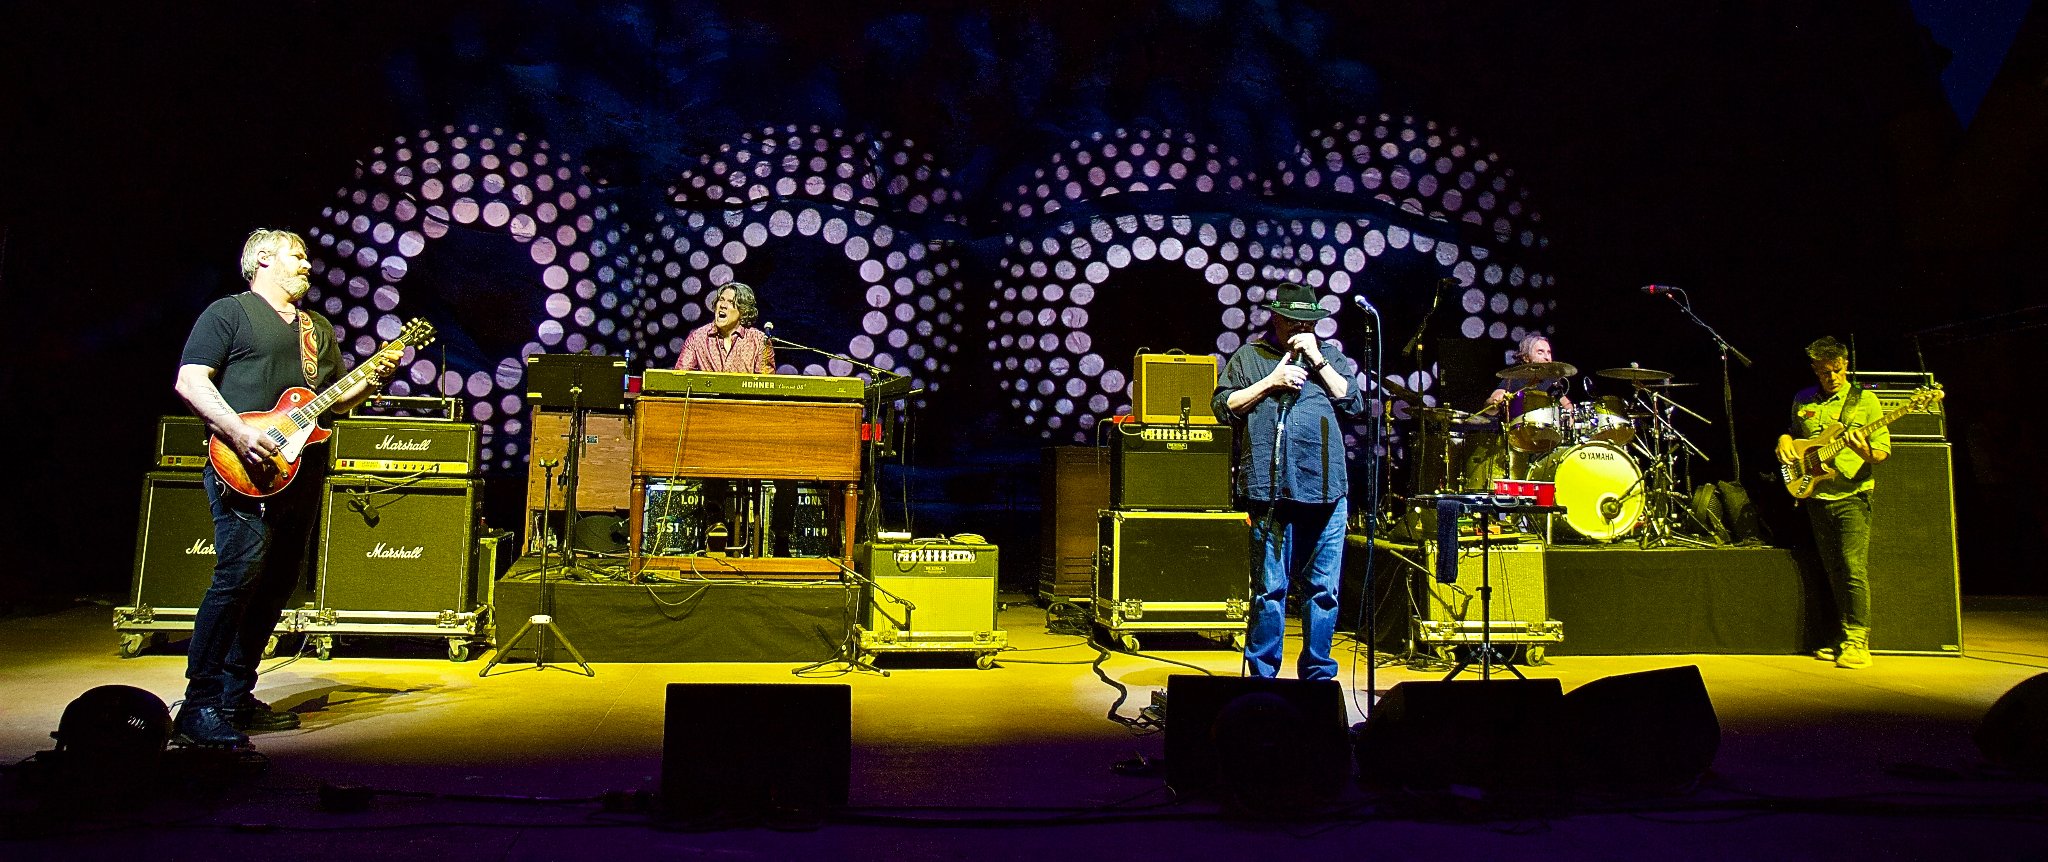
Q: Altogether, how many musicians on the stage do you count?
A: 5